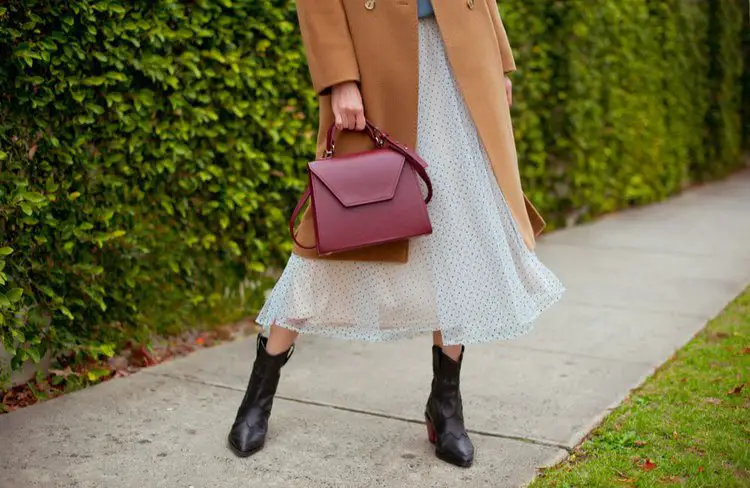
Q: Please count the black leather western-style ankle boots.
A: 2